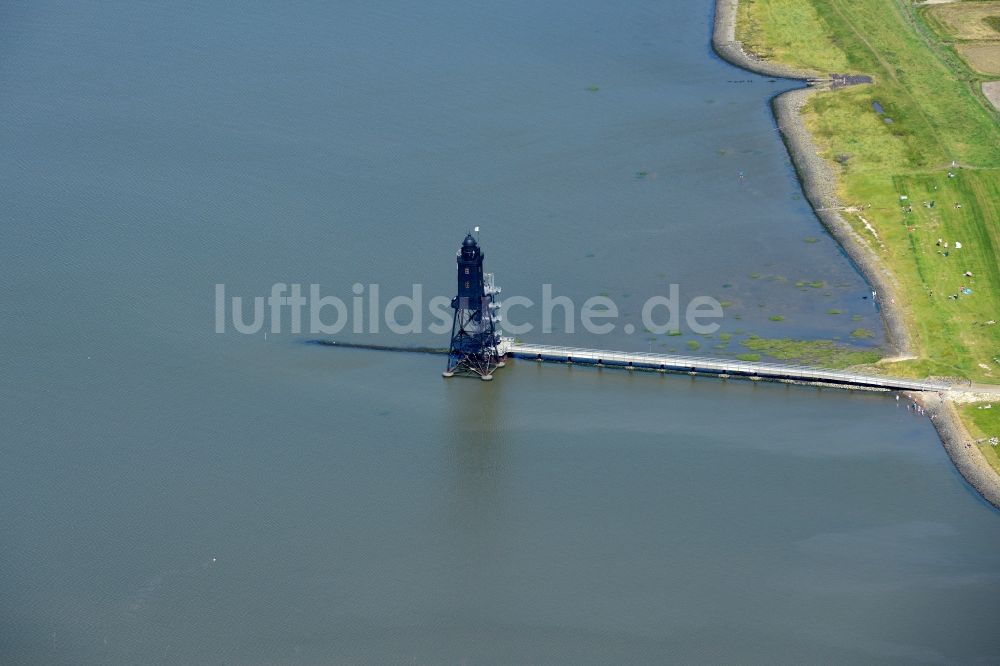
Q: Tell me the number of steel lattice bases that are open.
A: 1